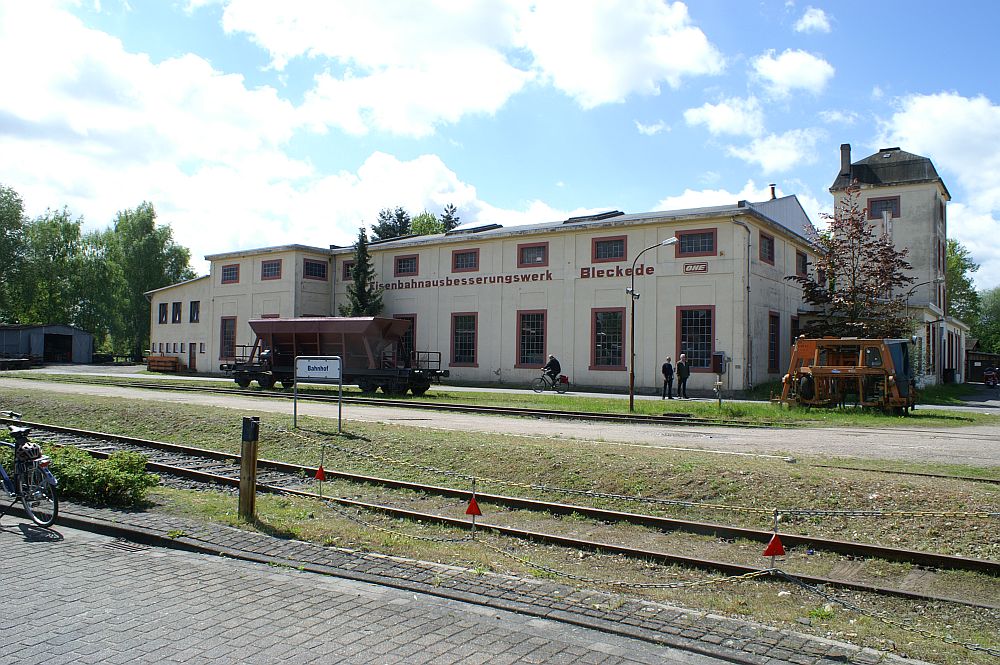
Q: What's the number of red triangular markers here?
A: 3